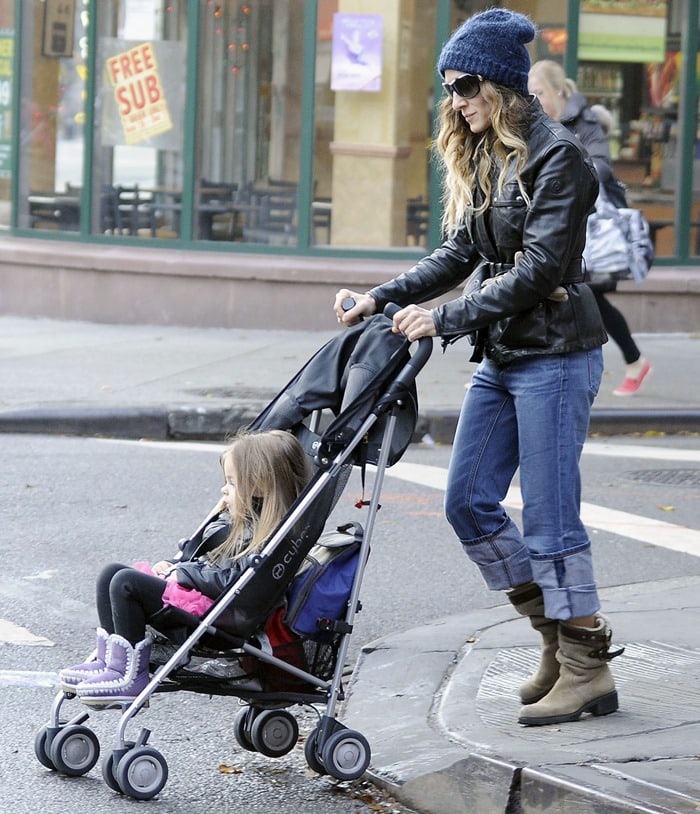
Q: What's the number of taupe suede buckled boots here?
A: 2